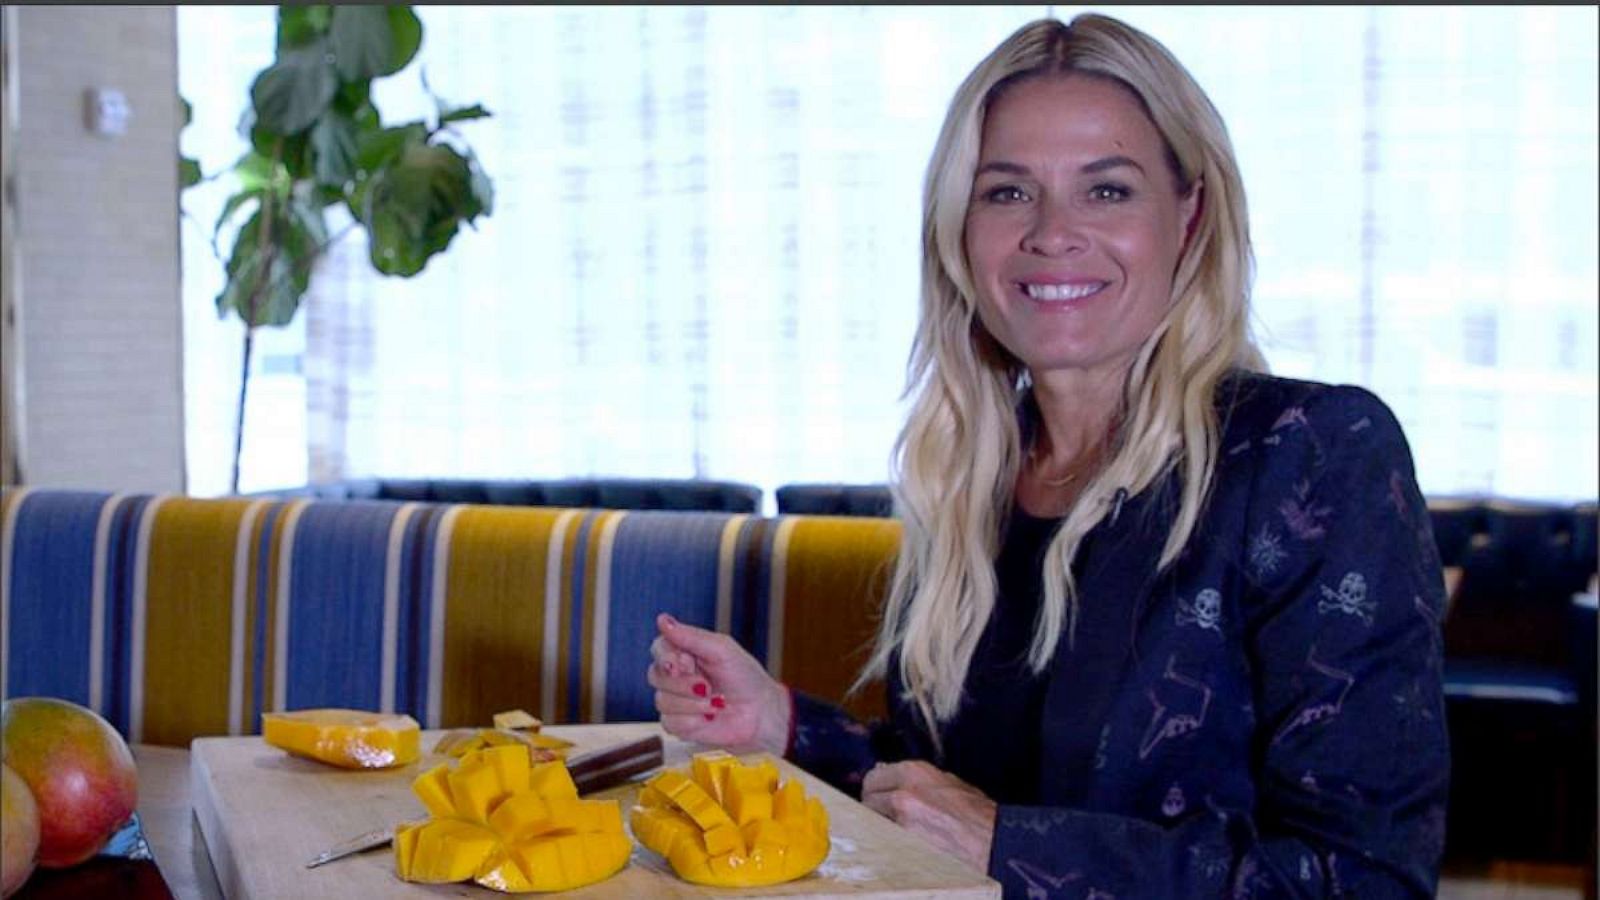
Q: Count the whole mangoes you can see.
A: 2